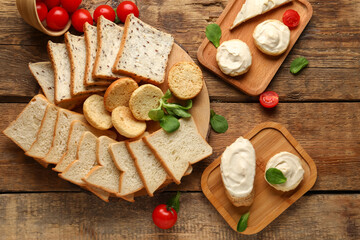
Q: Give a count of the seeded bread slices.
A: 6